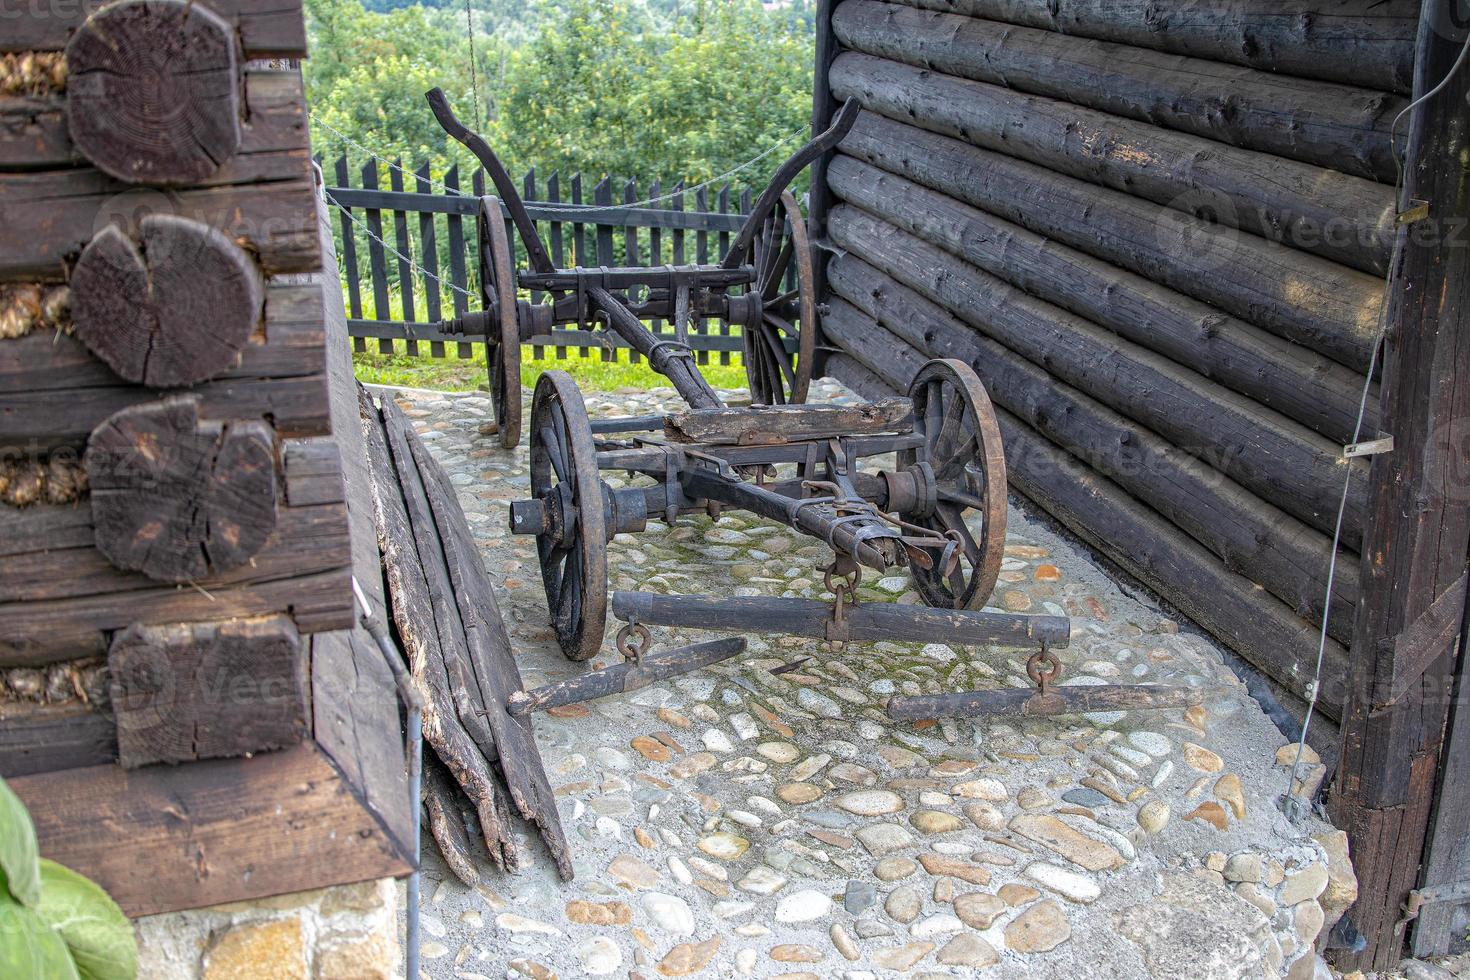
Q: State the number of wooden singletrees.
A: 2